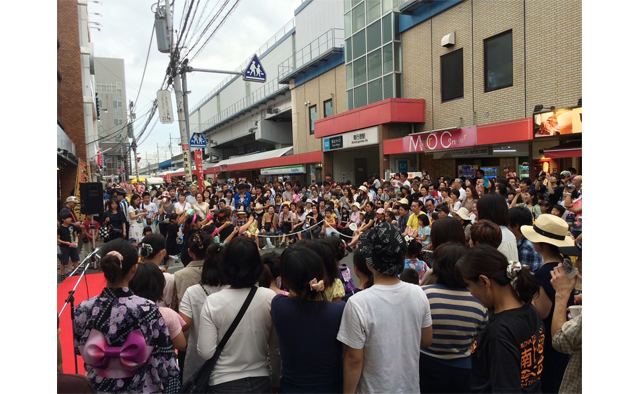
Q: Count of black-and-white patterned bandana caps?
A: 1